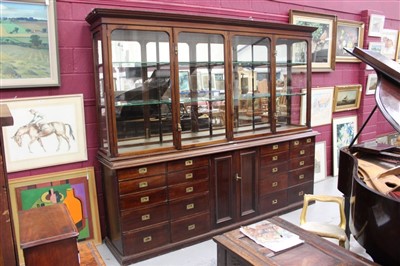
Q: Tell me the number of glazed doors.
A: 4